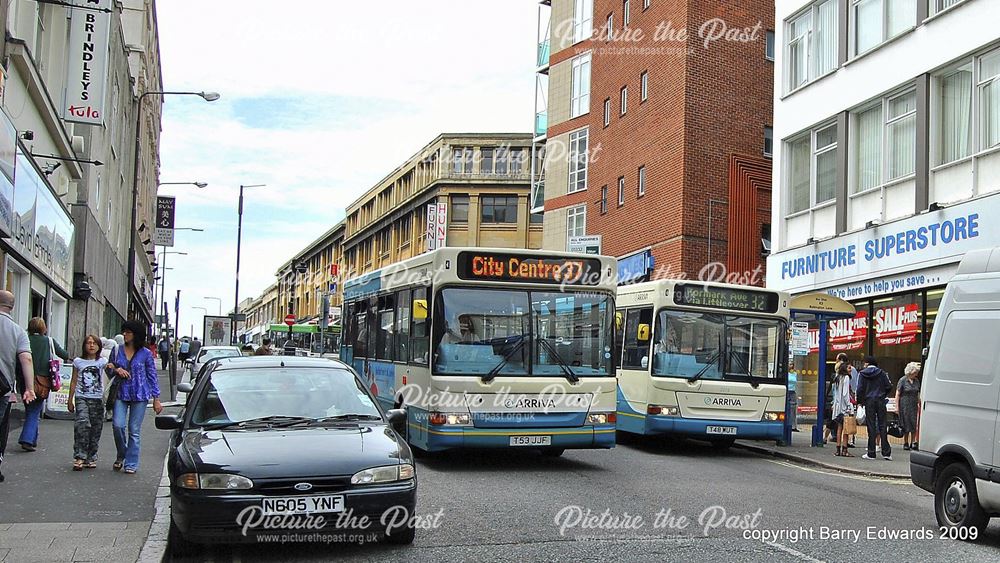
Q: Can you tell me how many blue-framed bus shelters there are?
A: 1